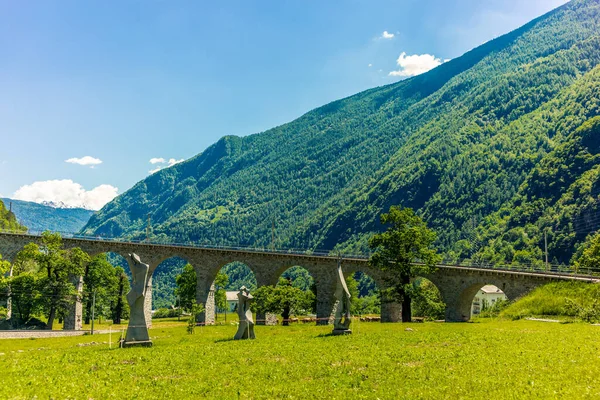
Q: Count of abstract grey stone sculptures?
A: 3